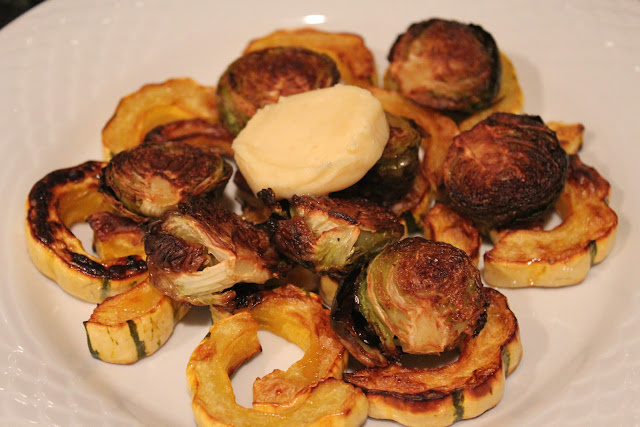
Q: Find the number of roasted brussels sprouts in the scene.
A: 8